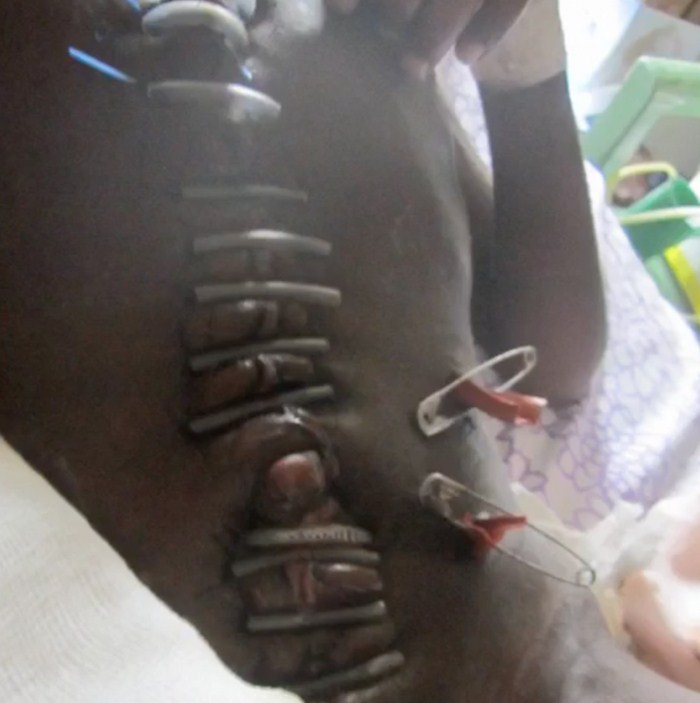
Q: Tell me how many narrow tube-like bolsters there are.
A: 11